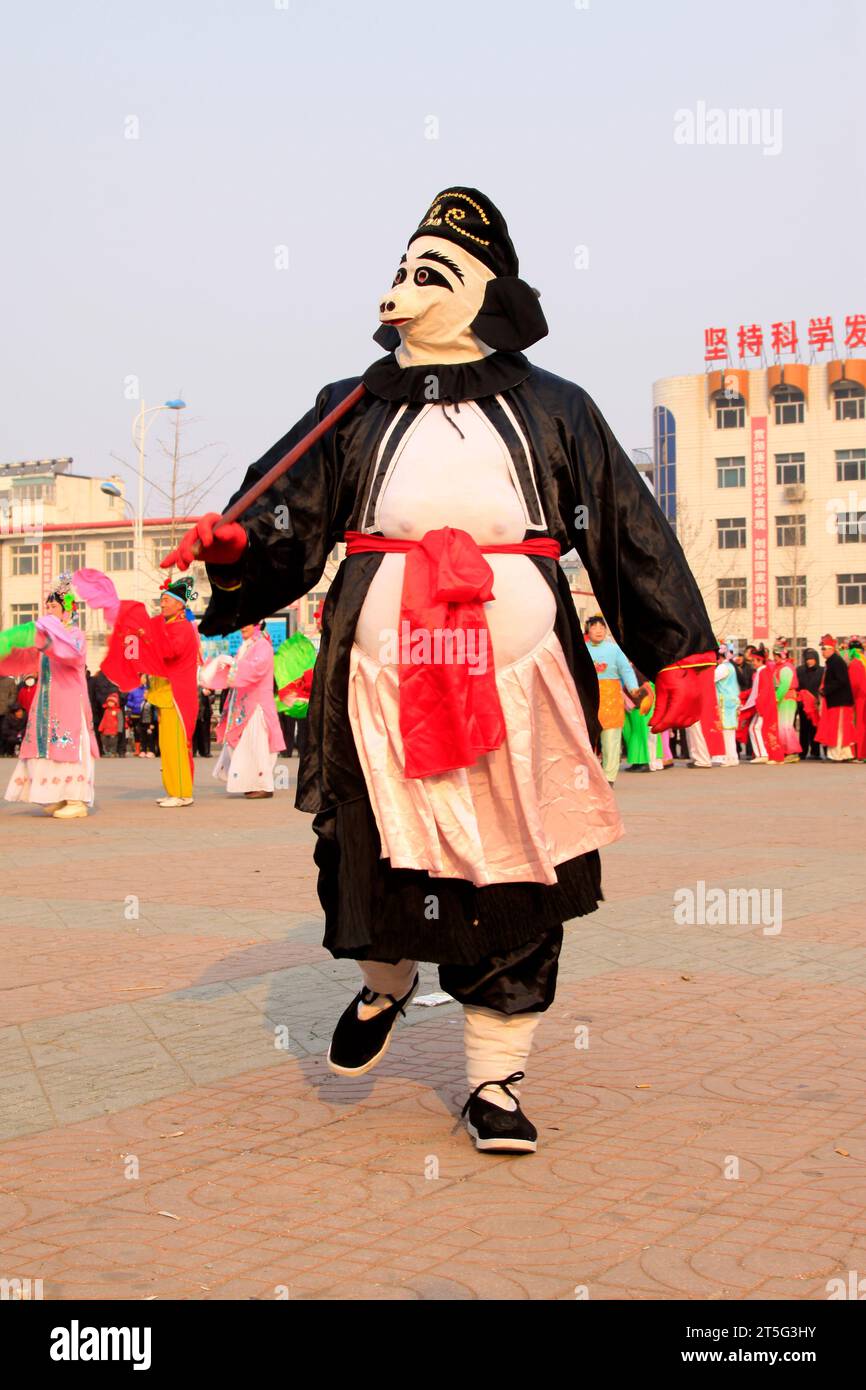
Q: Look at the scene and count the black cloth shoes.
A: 2